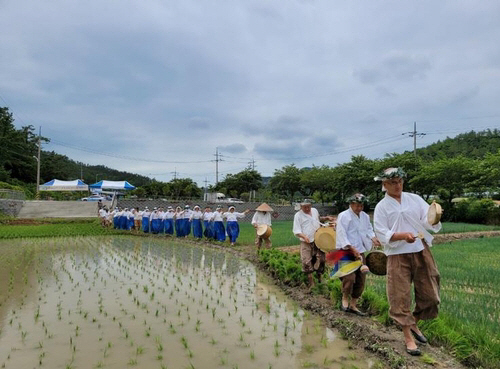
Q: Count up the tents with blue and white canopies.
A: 2